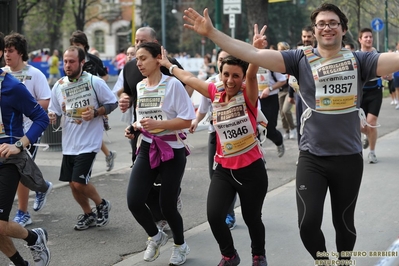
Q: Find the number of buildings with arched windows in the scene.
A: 1